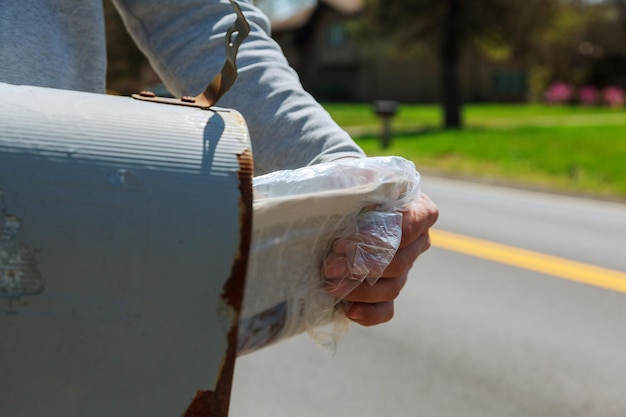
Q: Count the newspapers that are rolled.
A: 1